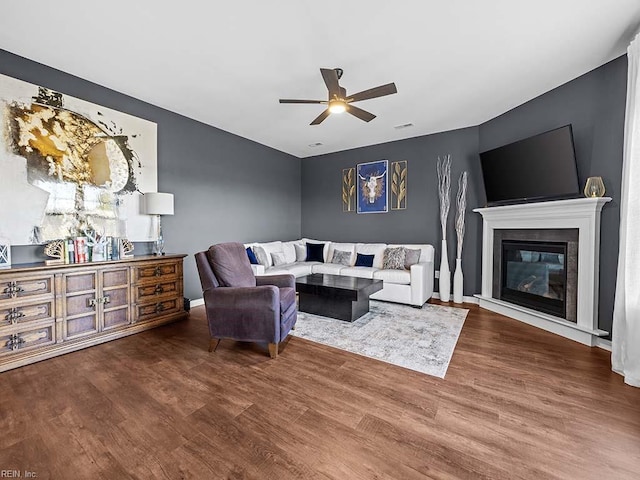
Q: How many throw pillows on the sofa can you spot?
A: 9